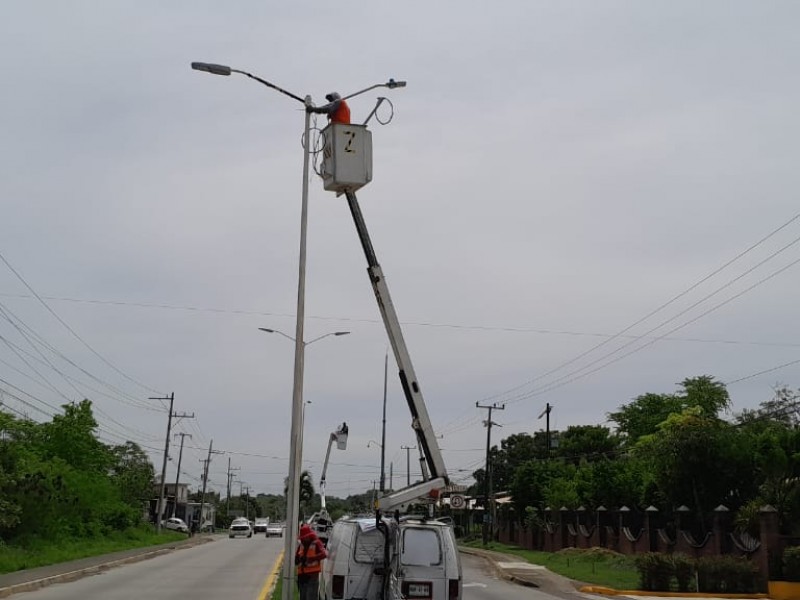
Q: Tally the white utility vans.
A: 1